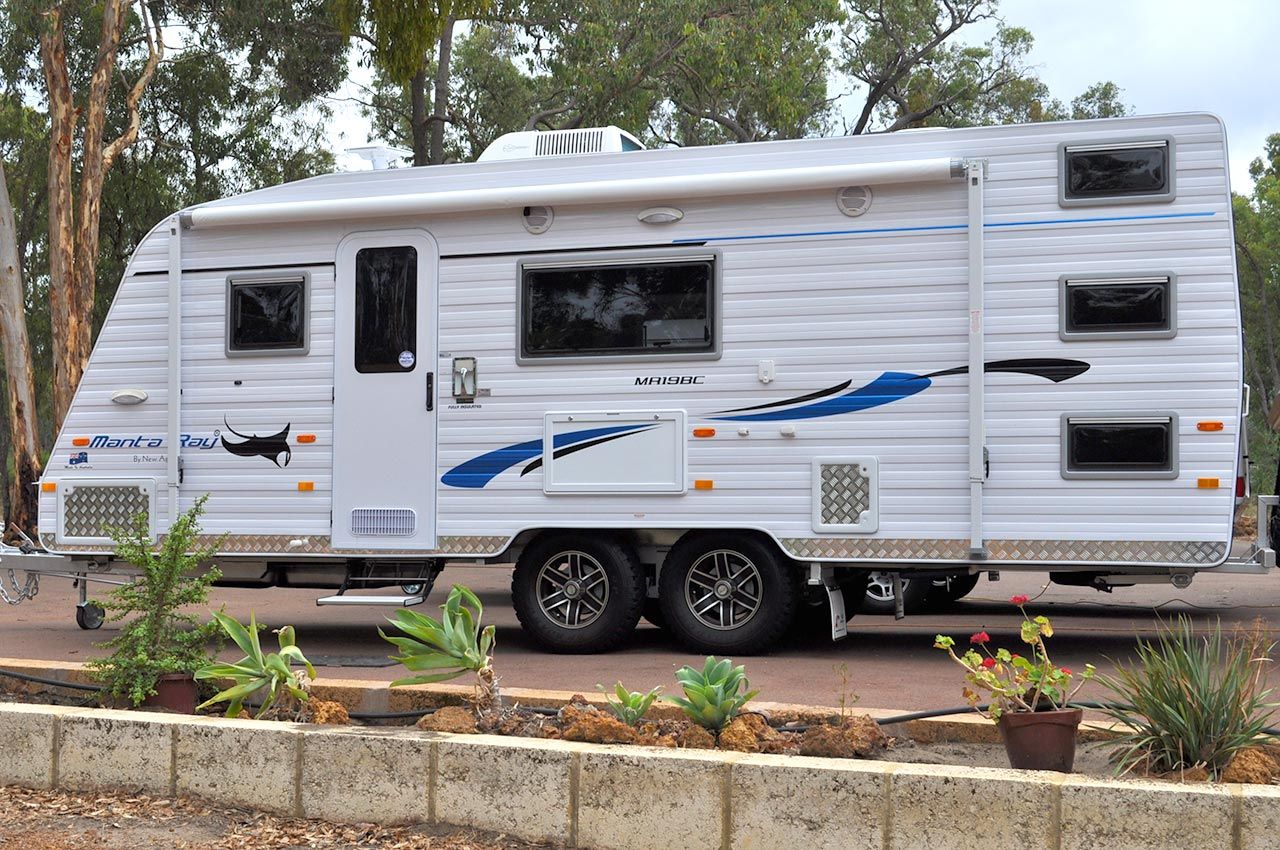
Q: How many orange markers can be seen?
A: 8